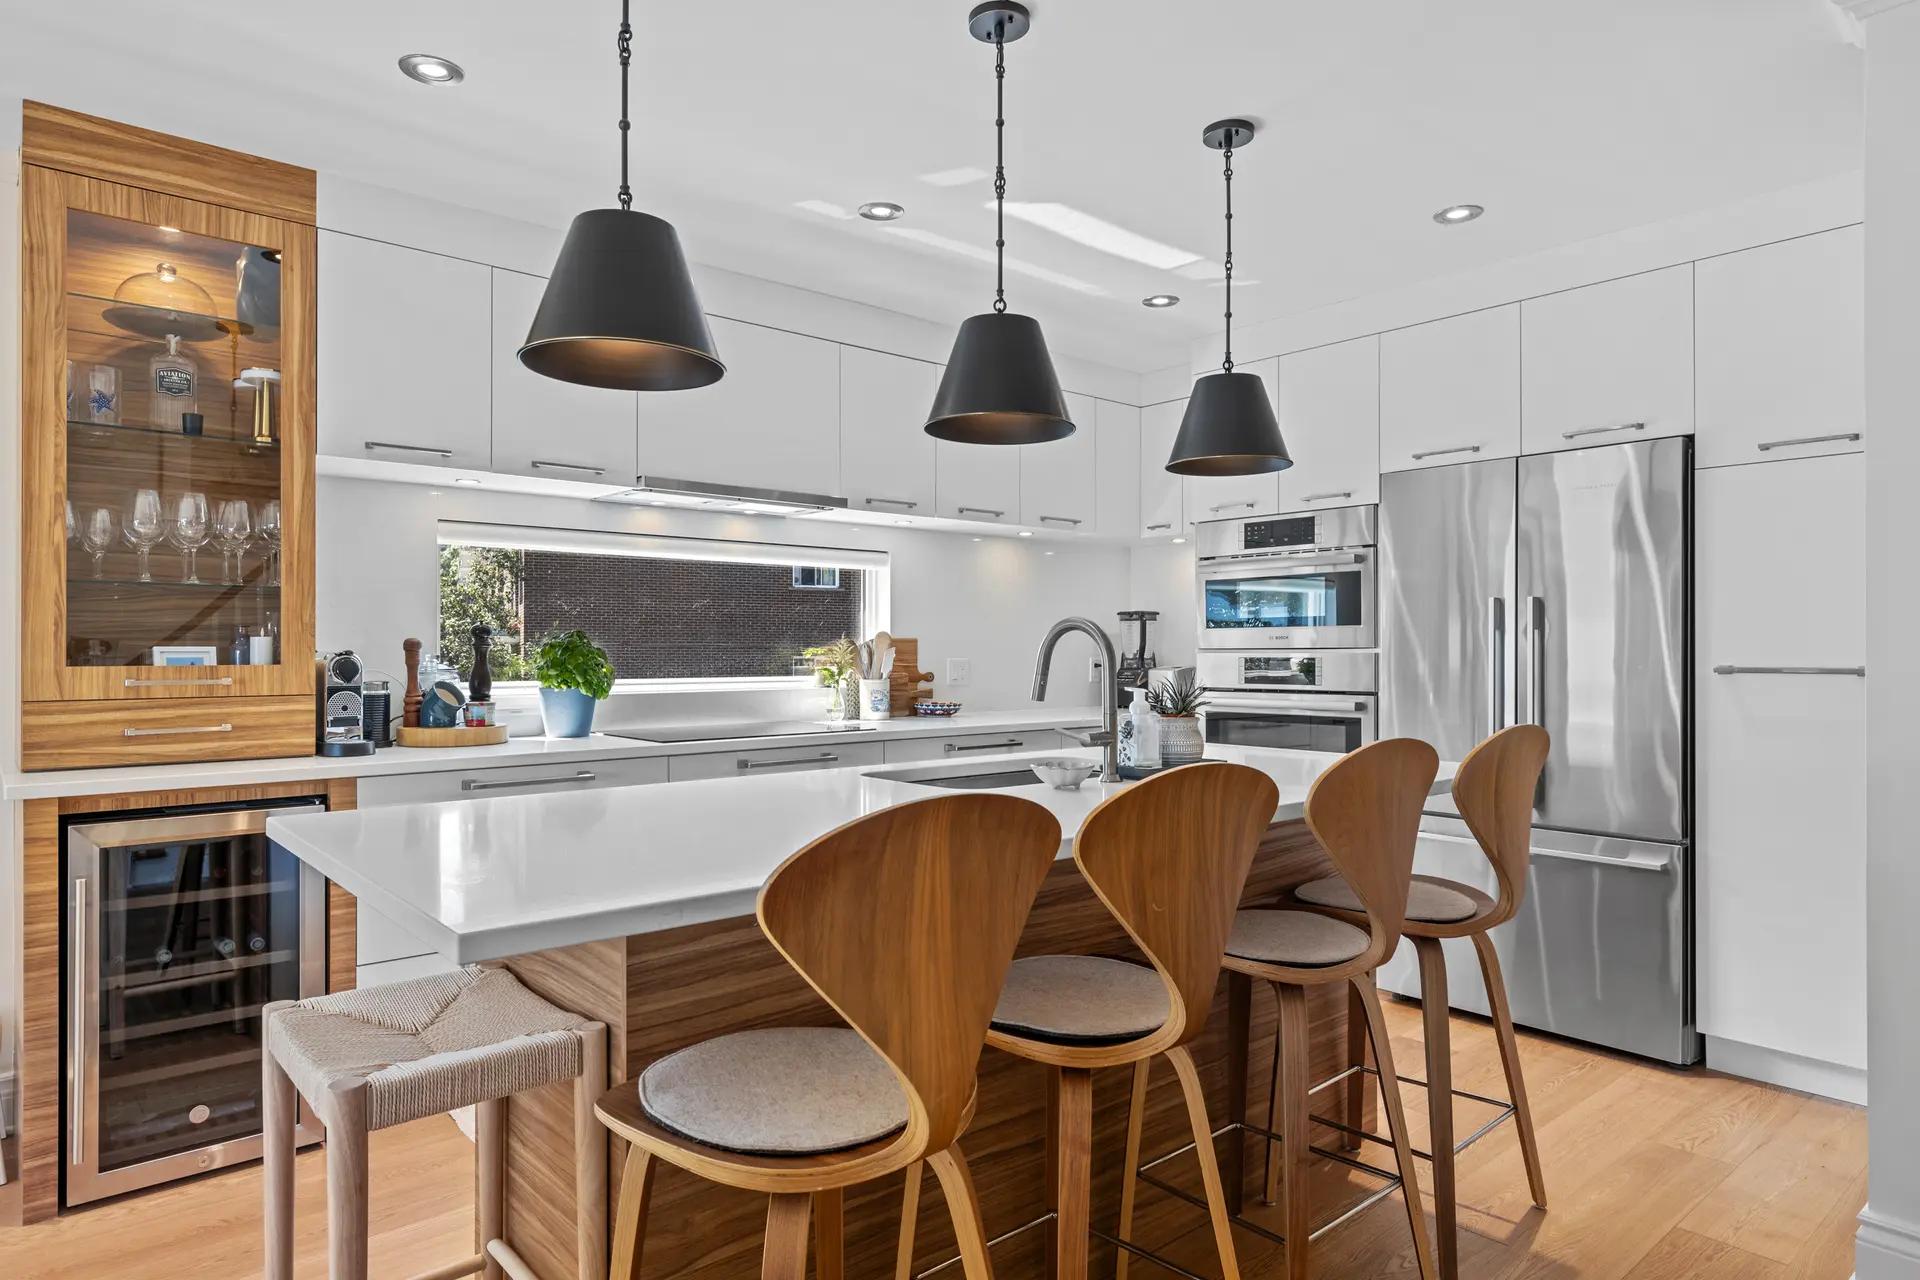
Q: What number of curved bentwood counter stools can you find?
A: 4